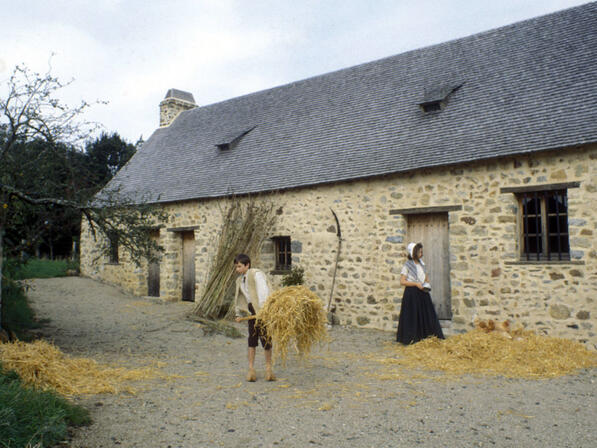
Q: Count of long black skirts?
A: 1